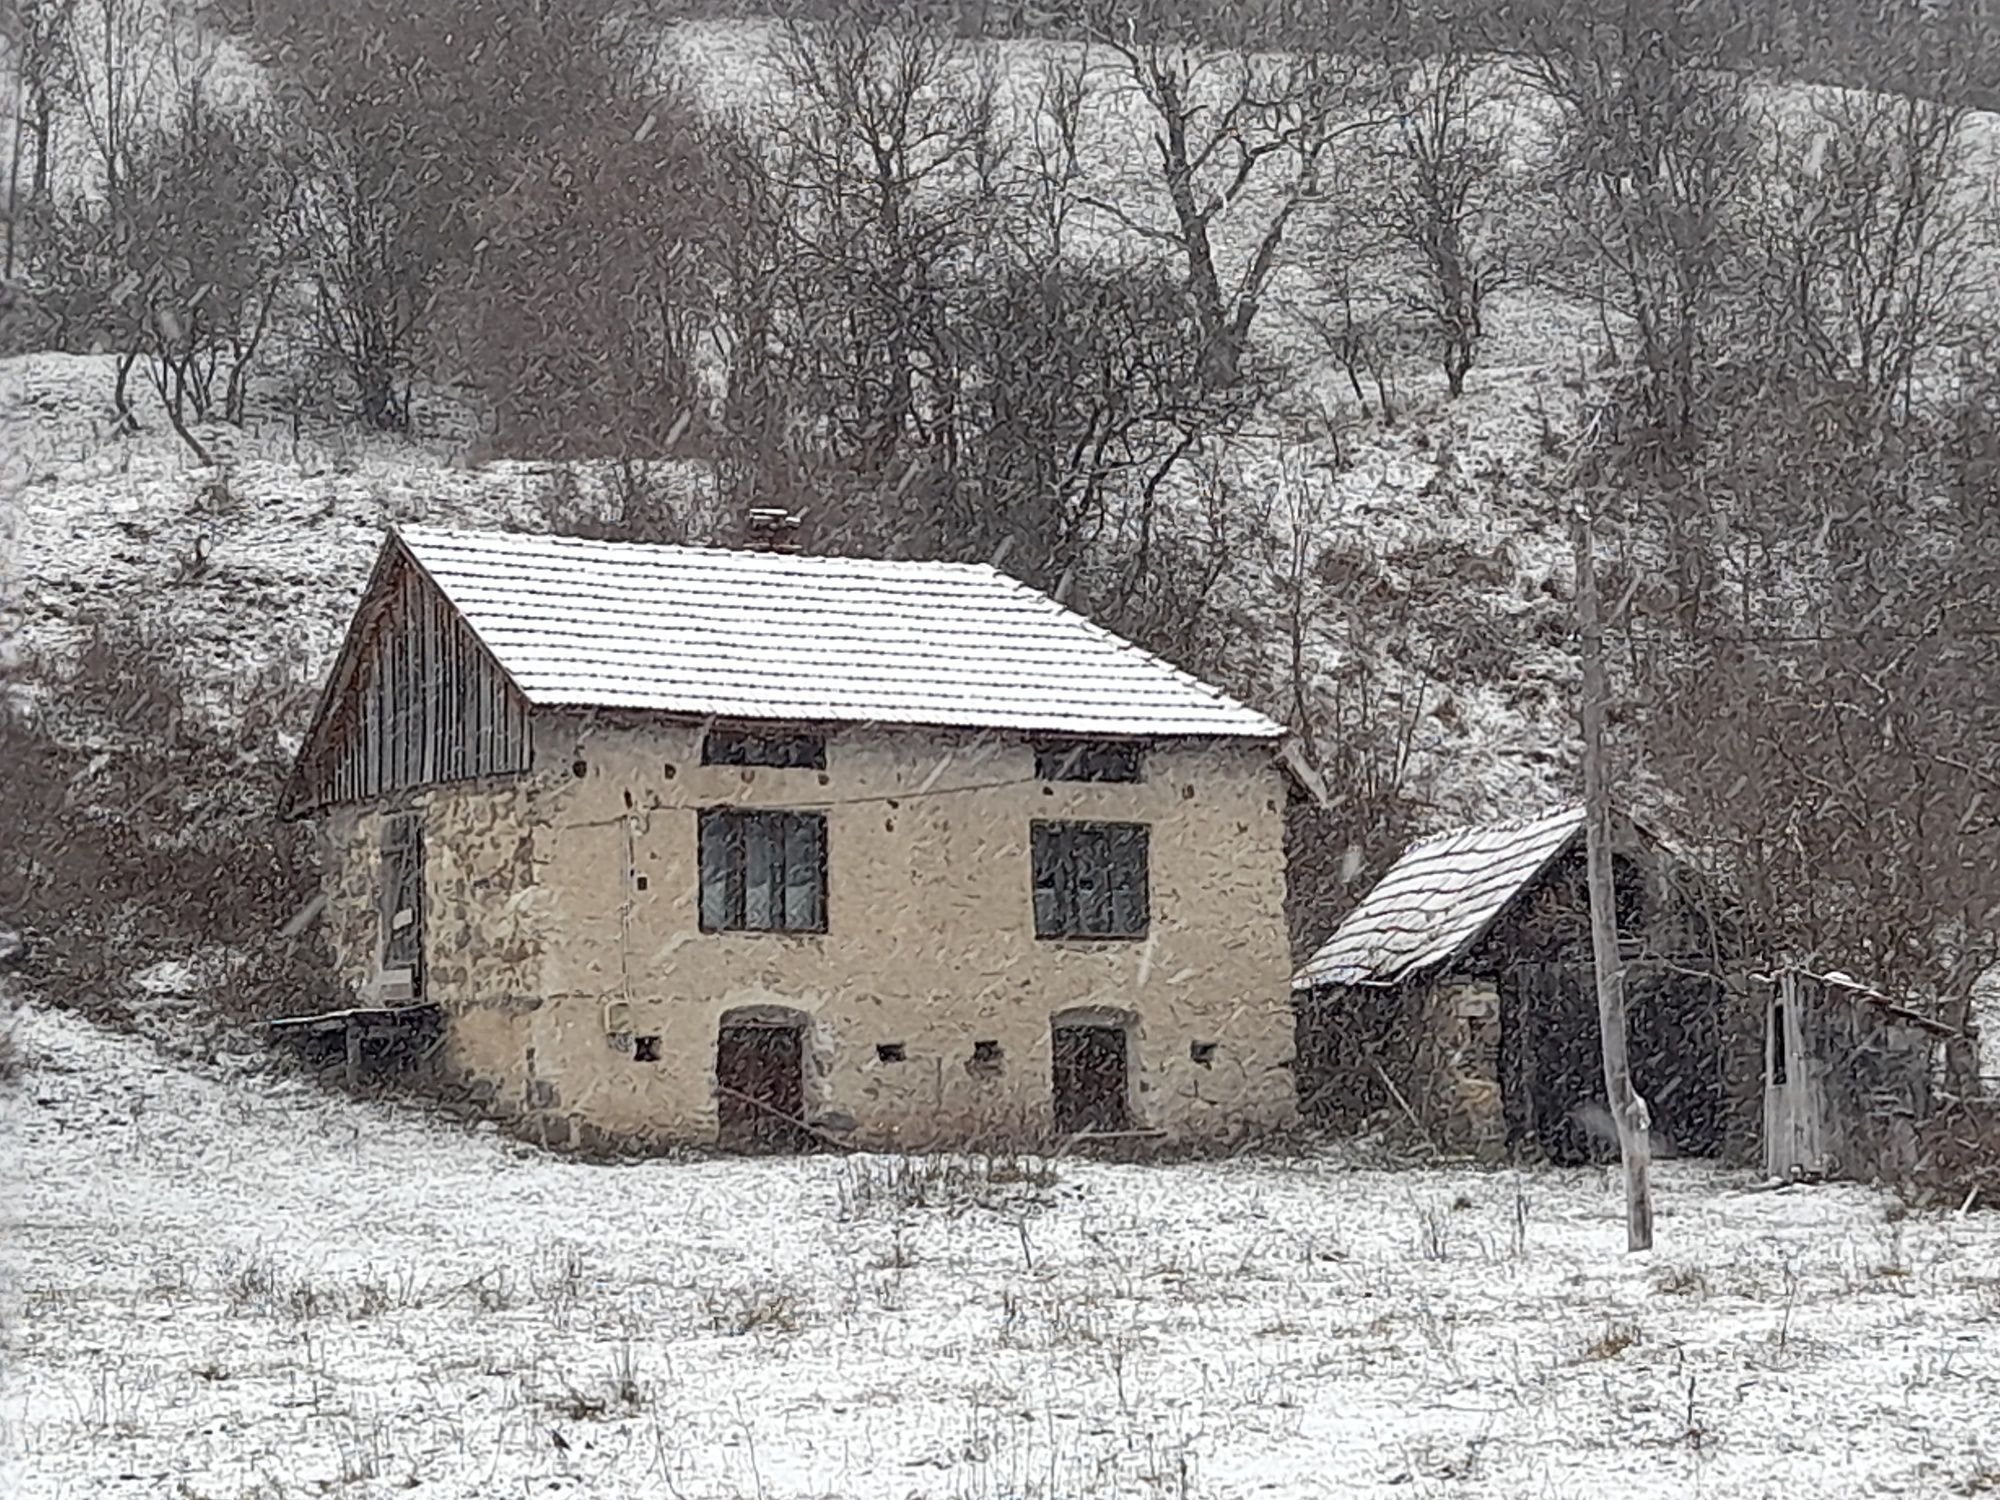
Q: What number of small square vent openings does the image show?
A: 4